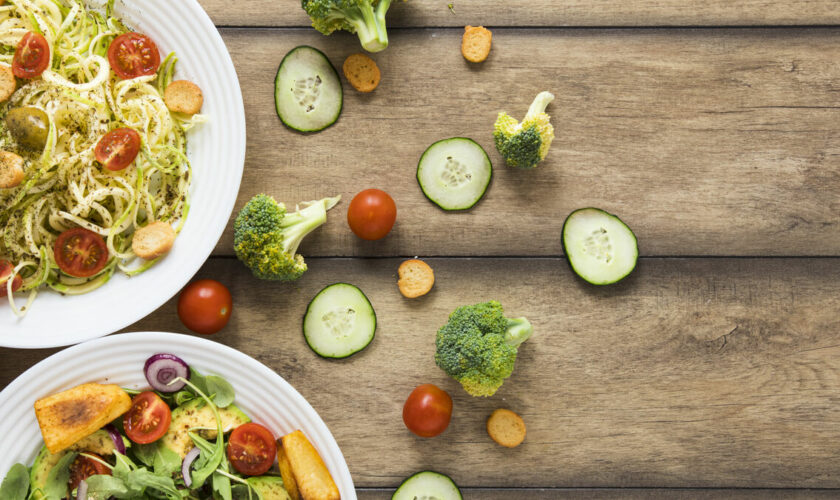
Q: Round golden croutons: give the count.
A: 8